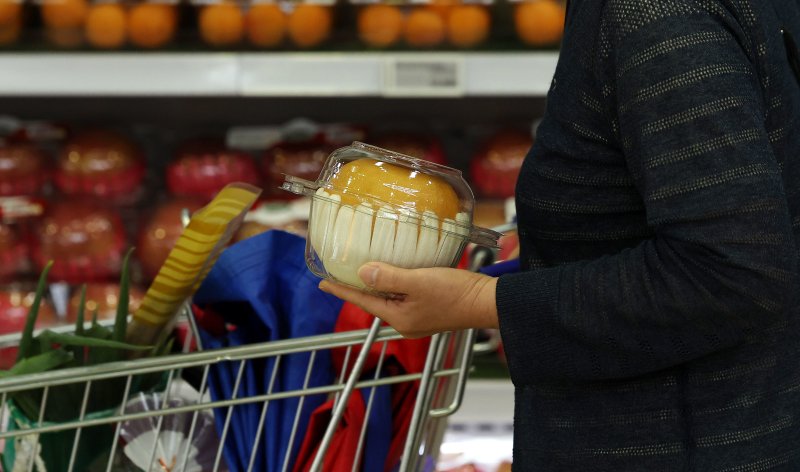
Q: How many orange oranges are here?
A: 11